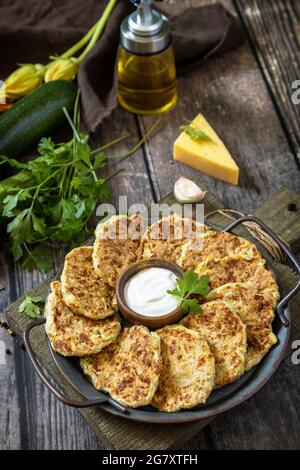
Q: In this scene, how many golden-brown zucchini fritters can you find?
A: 10